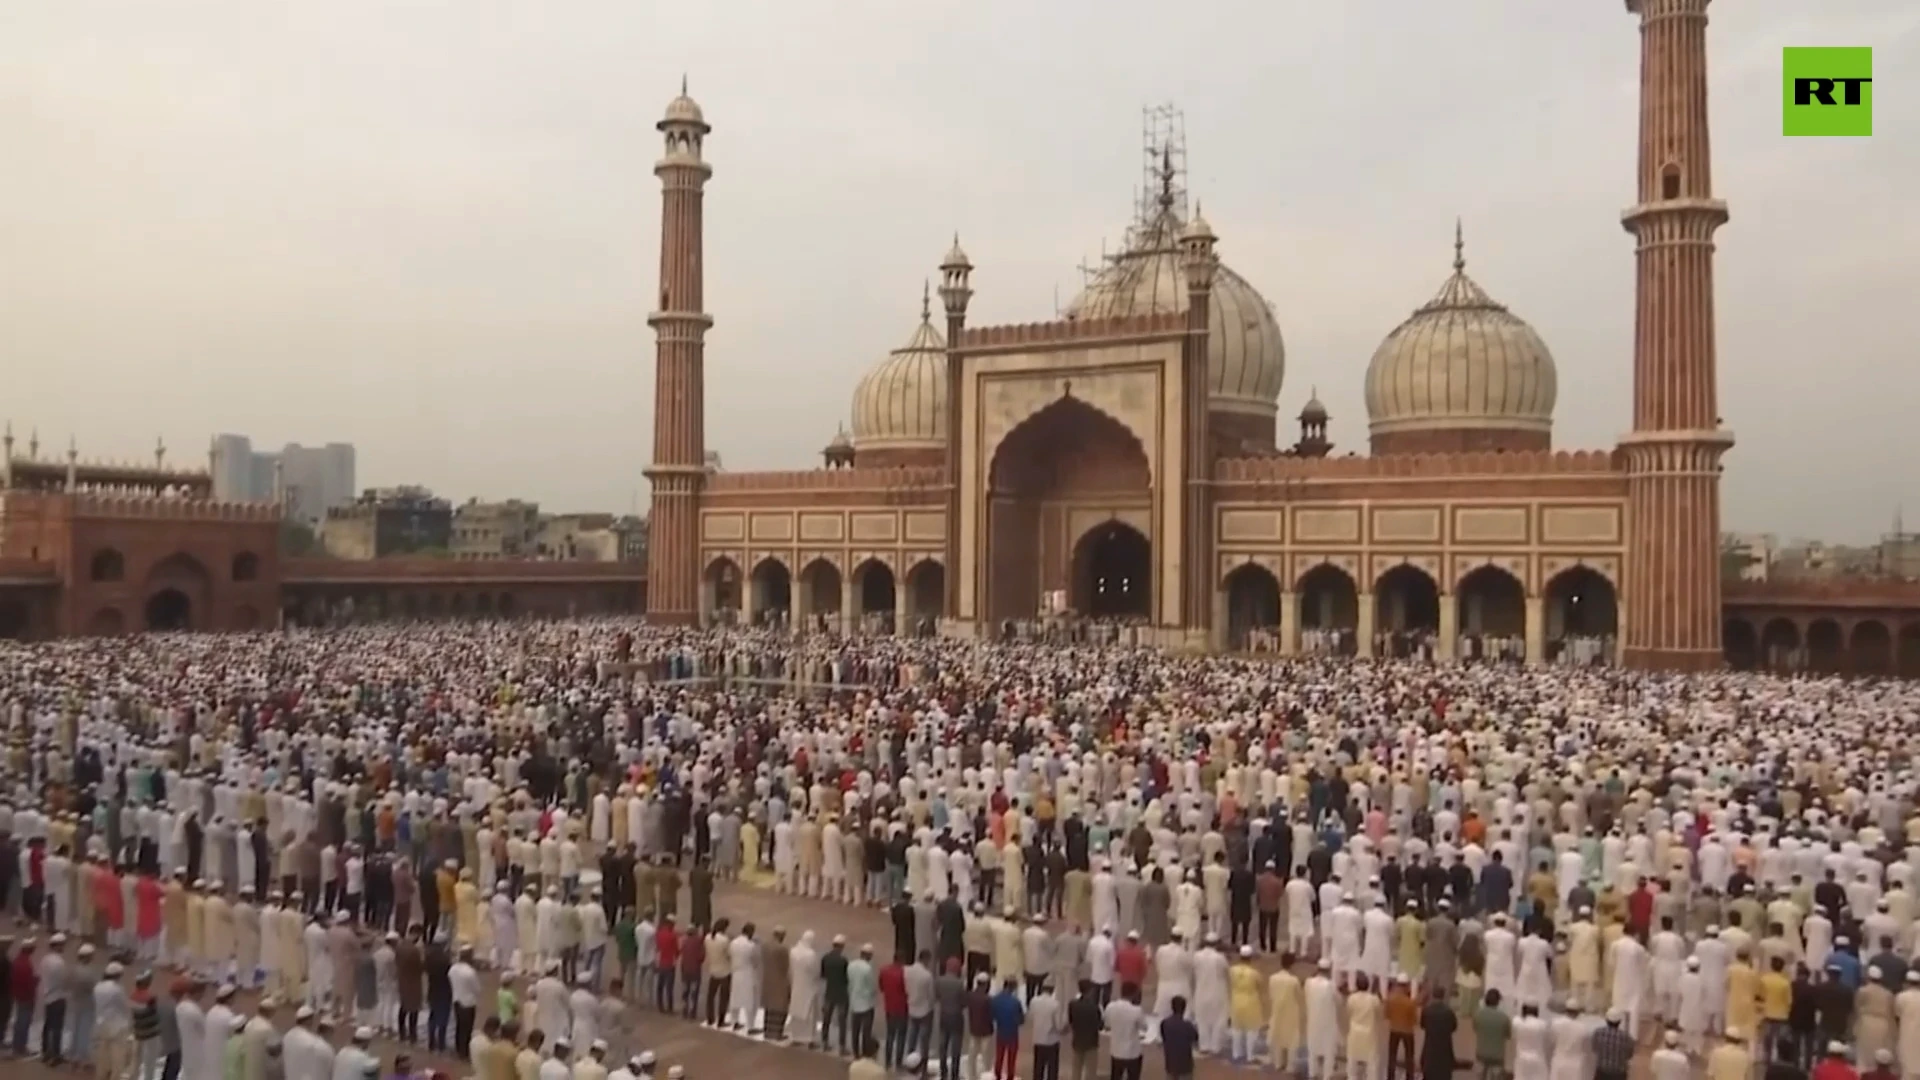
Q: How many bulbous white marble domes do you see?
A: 3